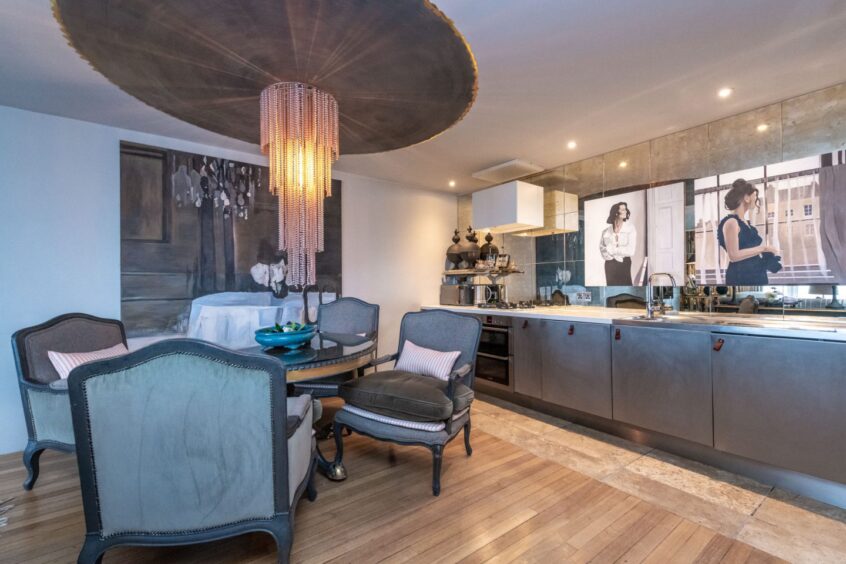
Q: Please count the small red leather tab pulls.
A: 4